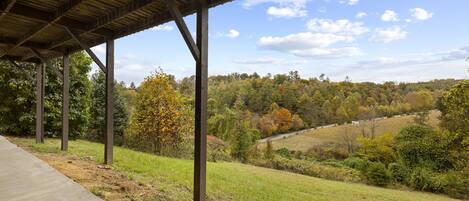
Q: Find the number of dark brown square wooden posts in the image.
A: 4